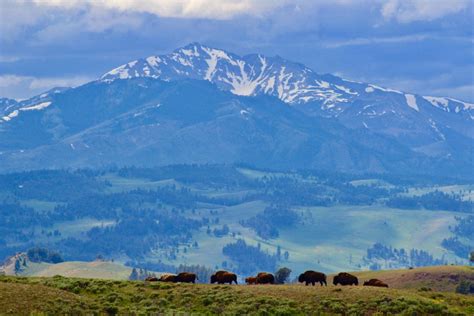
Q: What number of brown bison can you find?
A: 9